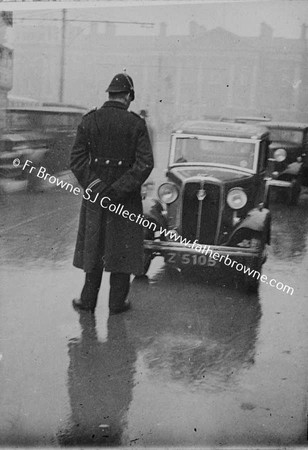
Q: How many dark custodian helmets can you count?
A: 1